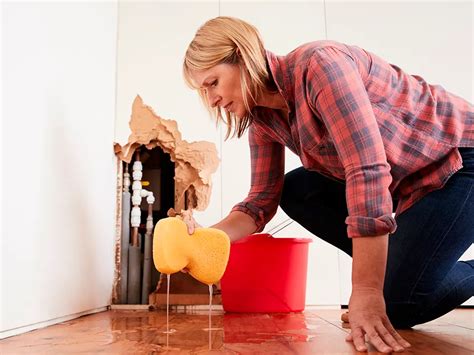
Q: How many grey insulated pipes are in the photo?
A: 3